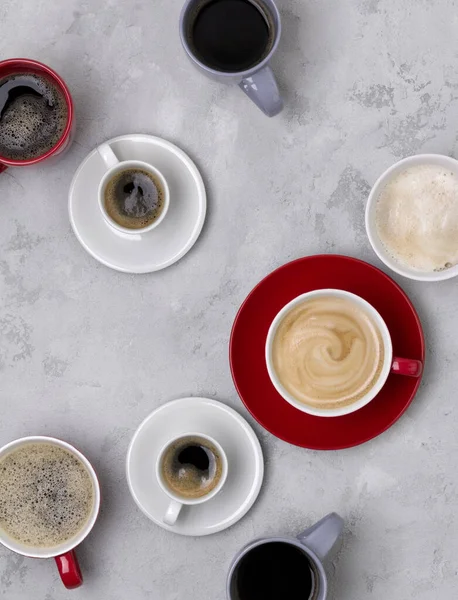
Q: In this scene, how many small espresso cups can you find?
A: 2